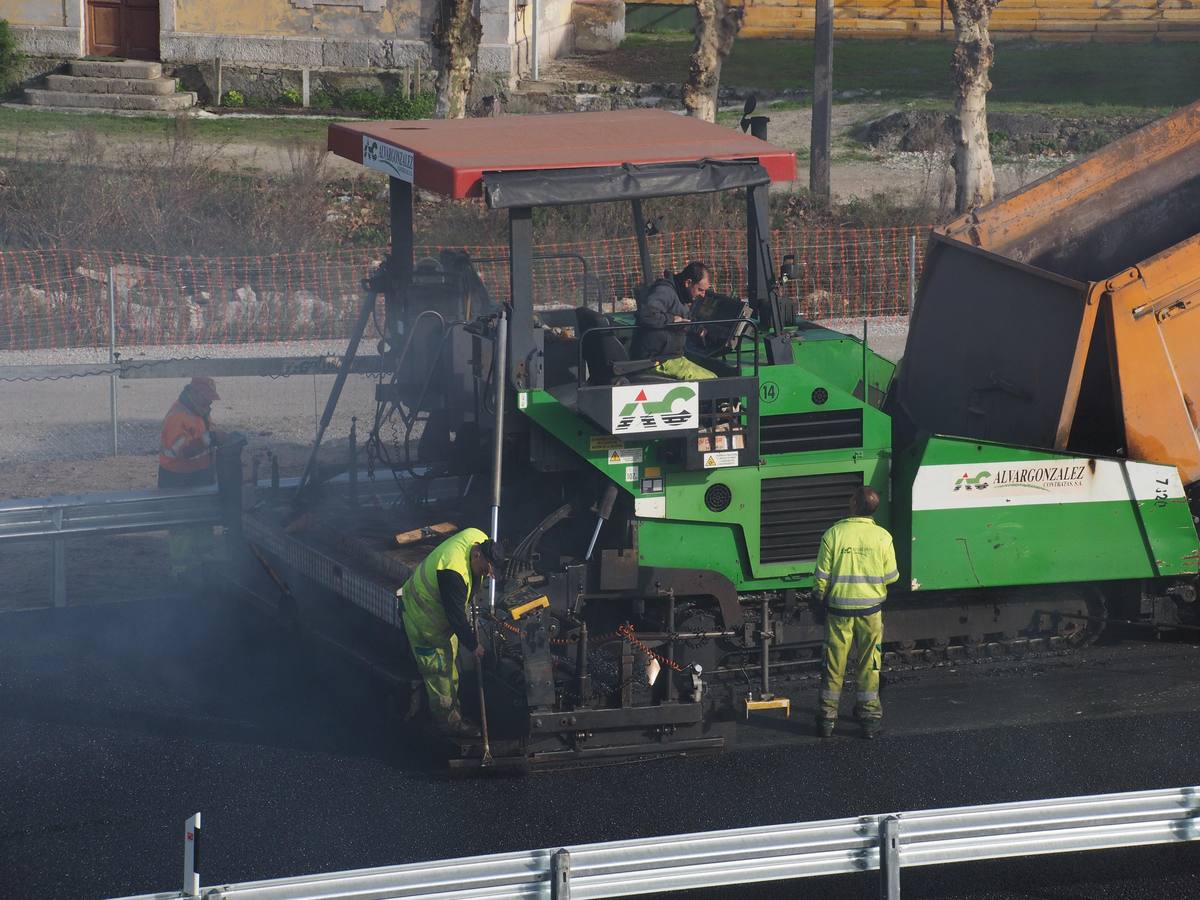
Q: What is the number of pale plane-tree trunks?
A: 3